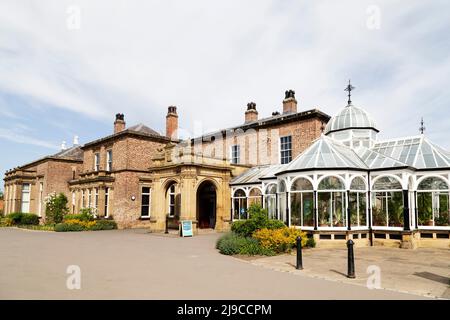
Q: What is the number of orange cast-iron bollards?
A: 0